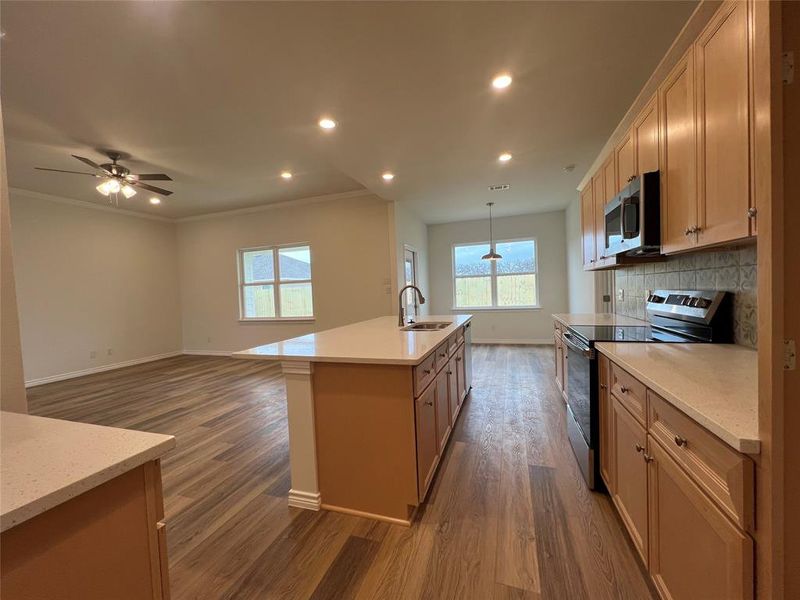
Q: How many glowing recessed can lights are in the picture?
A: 6